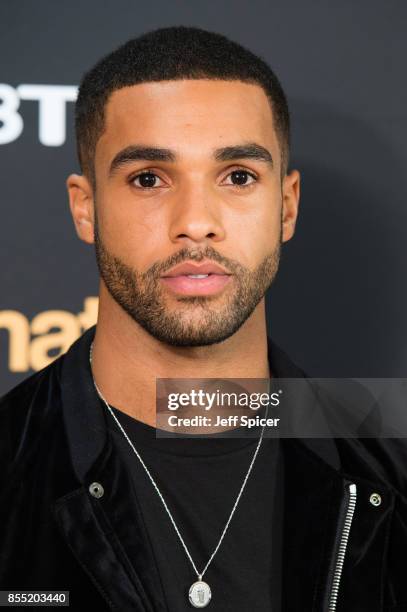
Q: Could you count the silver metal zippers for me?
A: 1